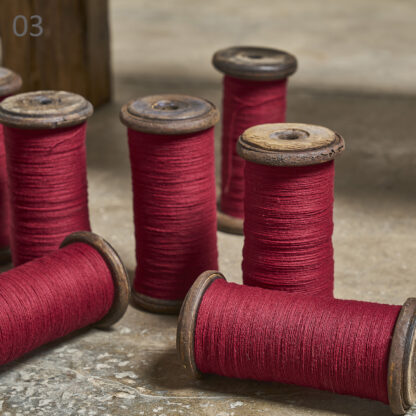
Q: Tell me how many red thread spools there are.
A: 7